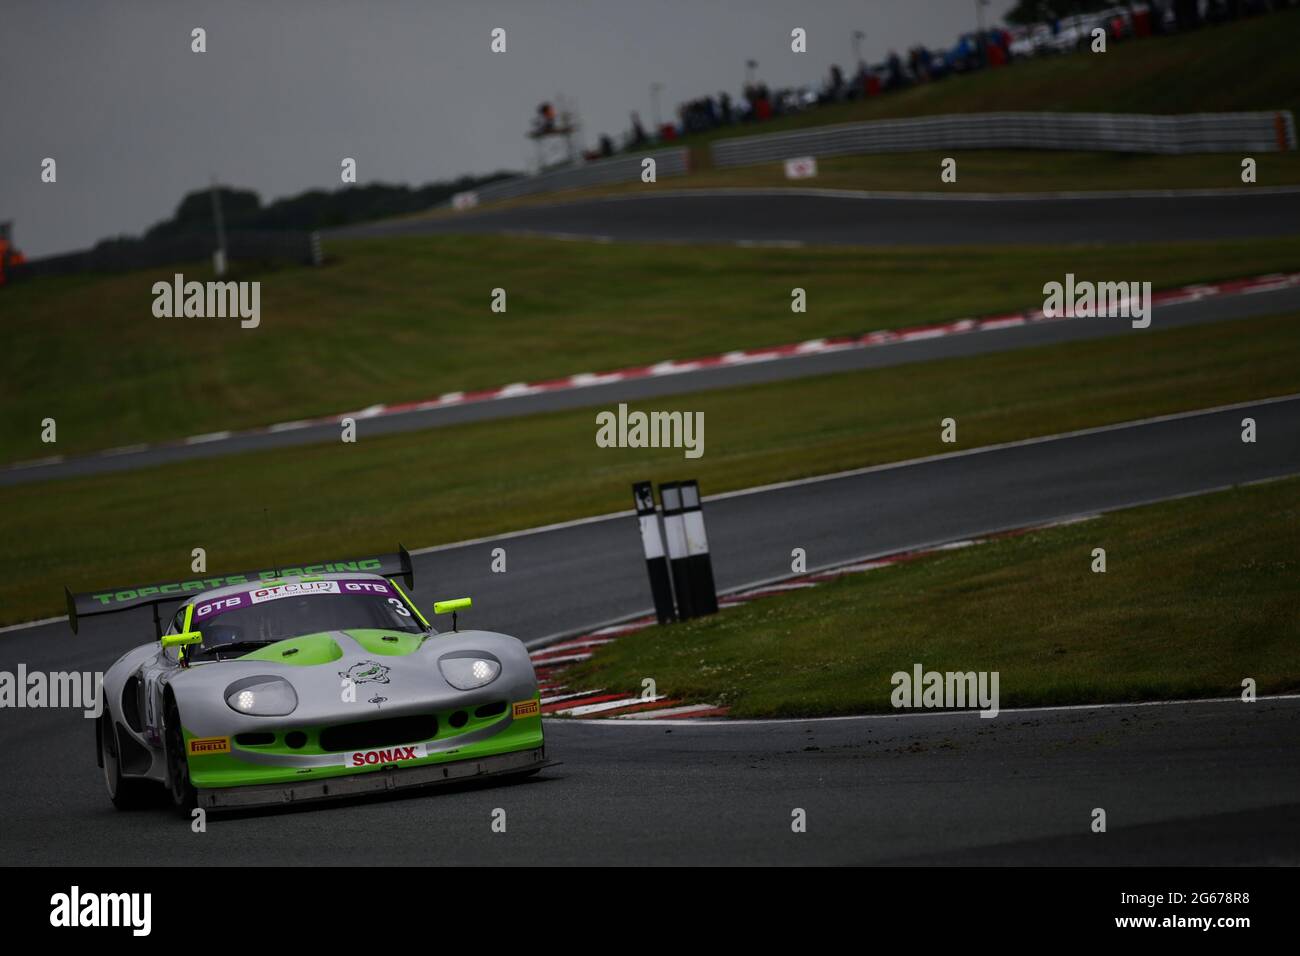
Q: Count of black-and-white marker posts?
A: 3